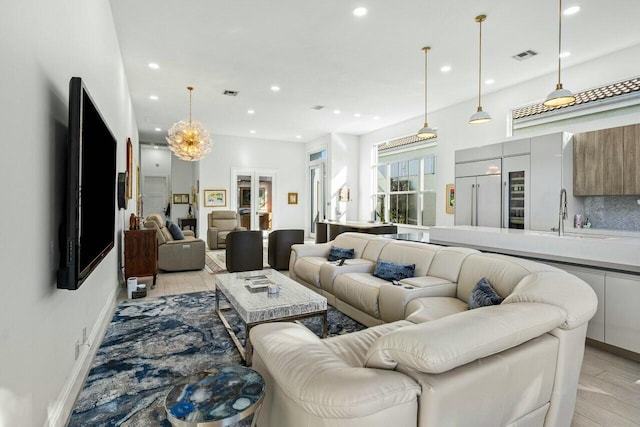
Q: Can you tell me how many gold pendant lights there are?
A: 3